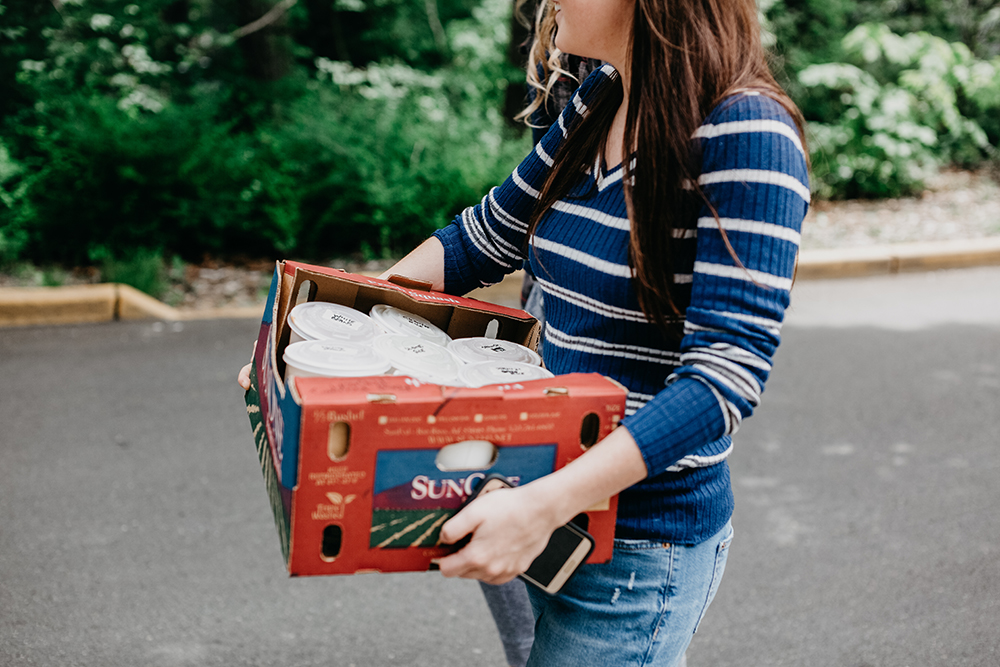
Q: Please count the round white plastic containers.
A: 6